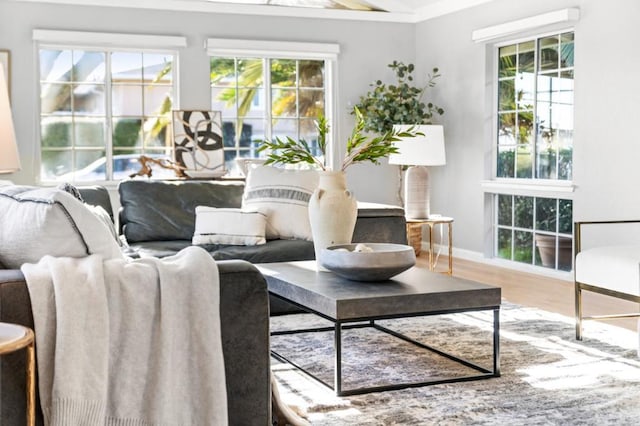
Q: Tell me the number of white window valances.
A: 3